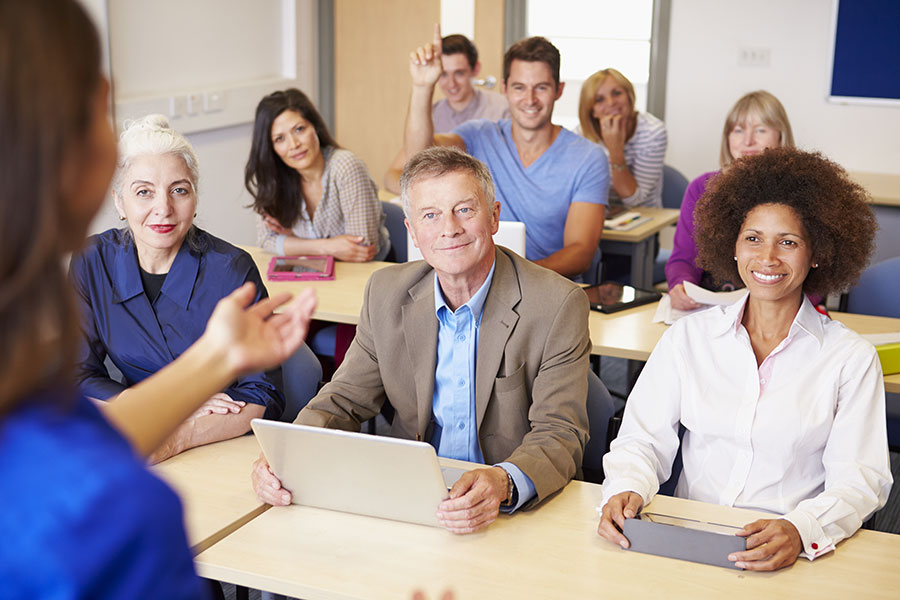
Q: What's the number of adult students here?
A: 8